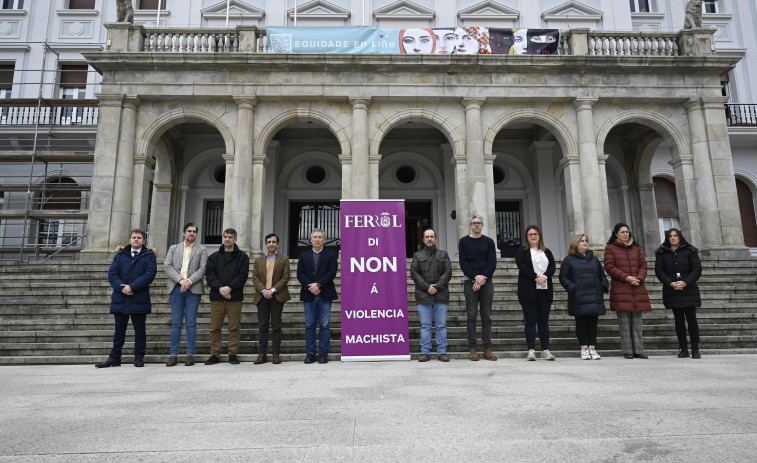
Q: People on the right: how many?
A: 6